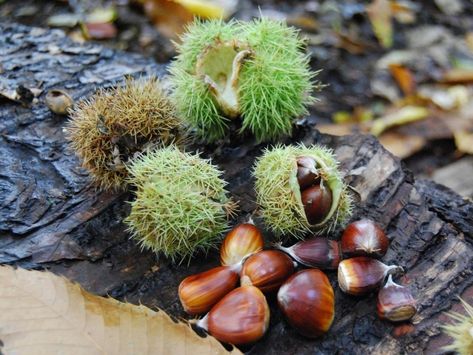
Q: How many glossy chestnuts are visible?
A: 11